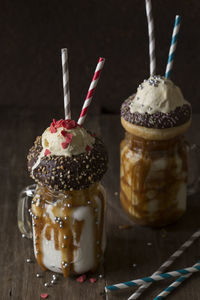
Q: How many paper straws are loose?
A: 3